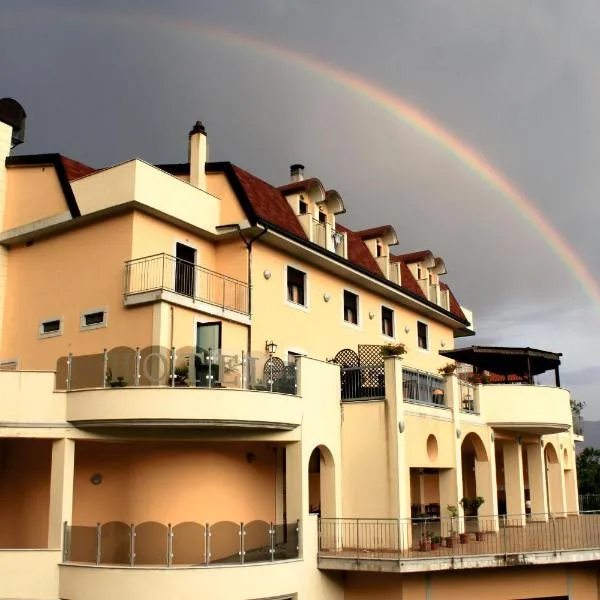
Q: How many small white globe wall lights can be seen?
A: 5